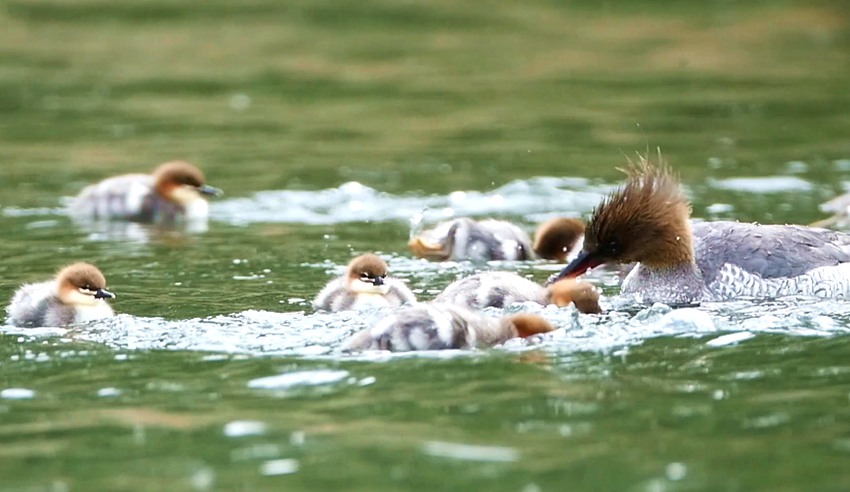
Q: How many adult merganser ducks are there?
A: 1